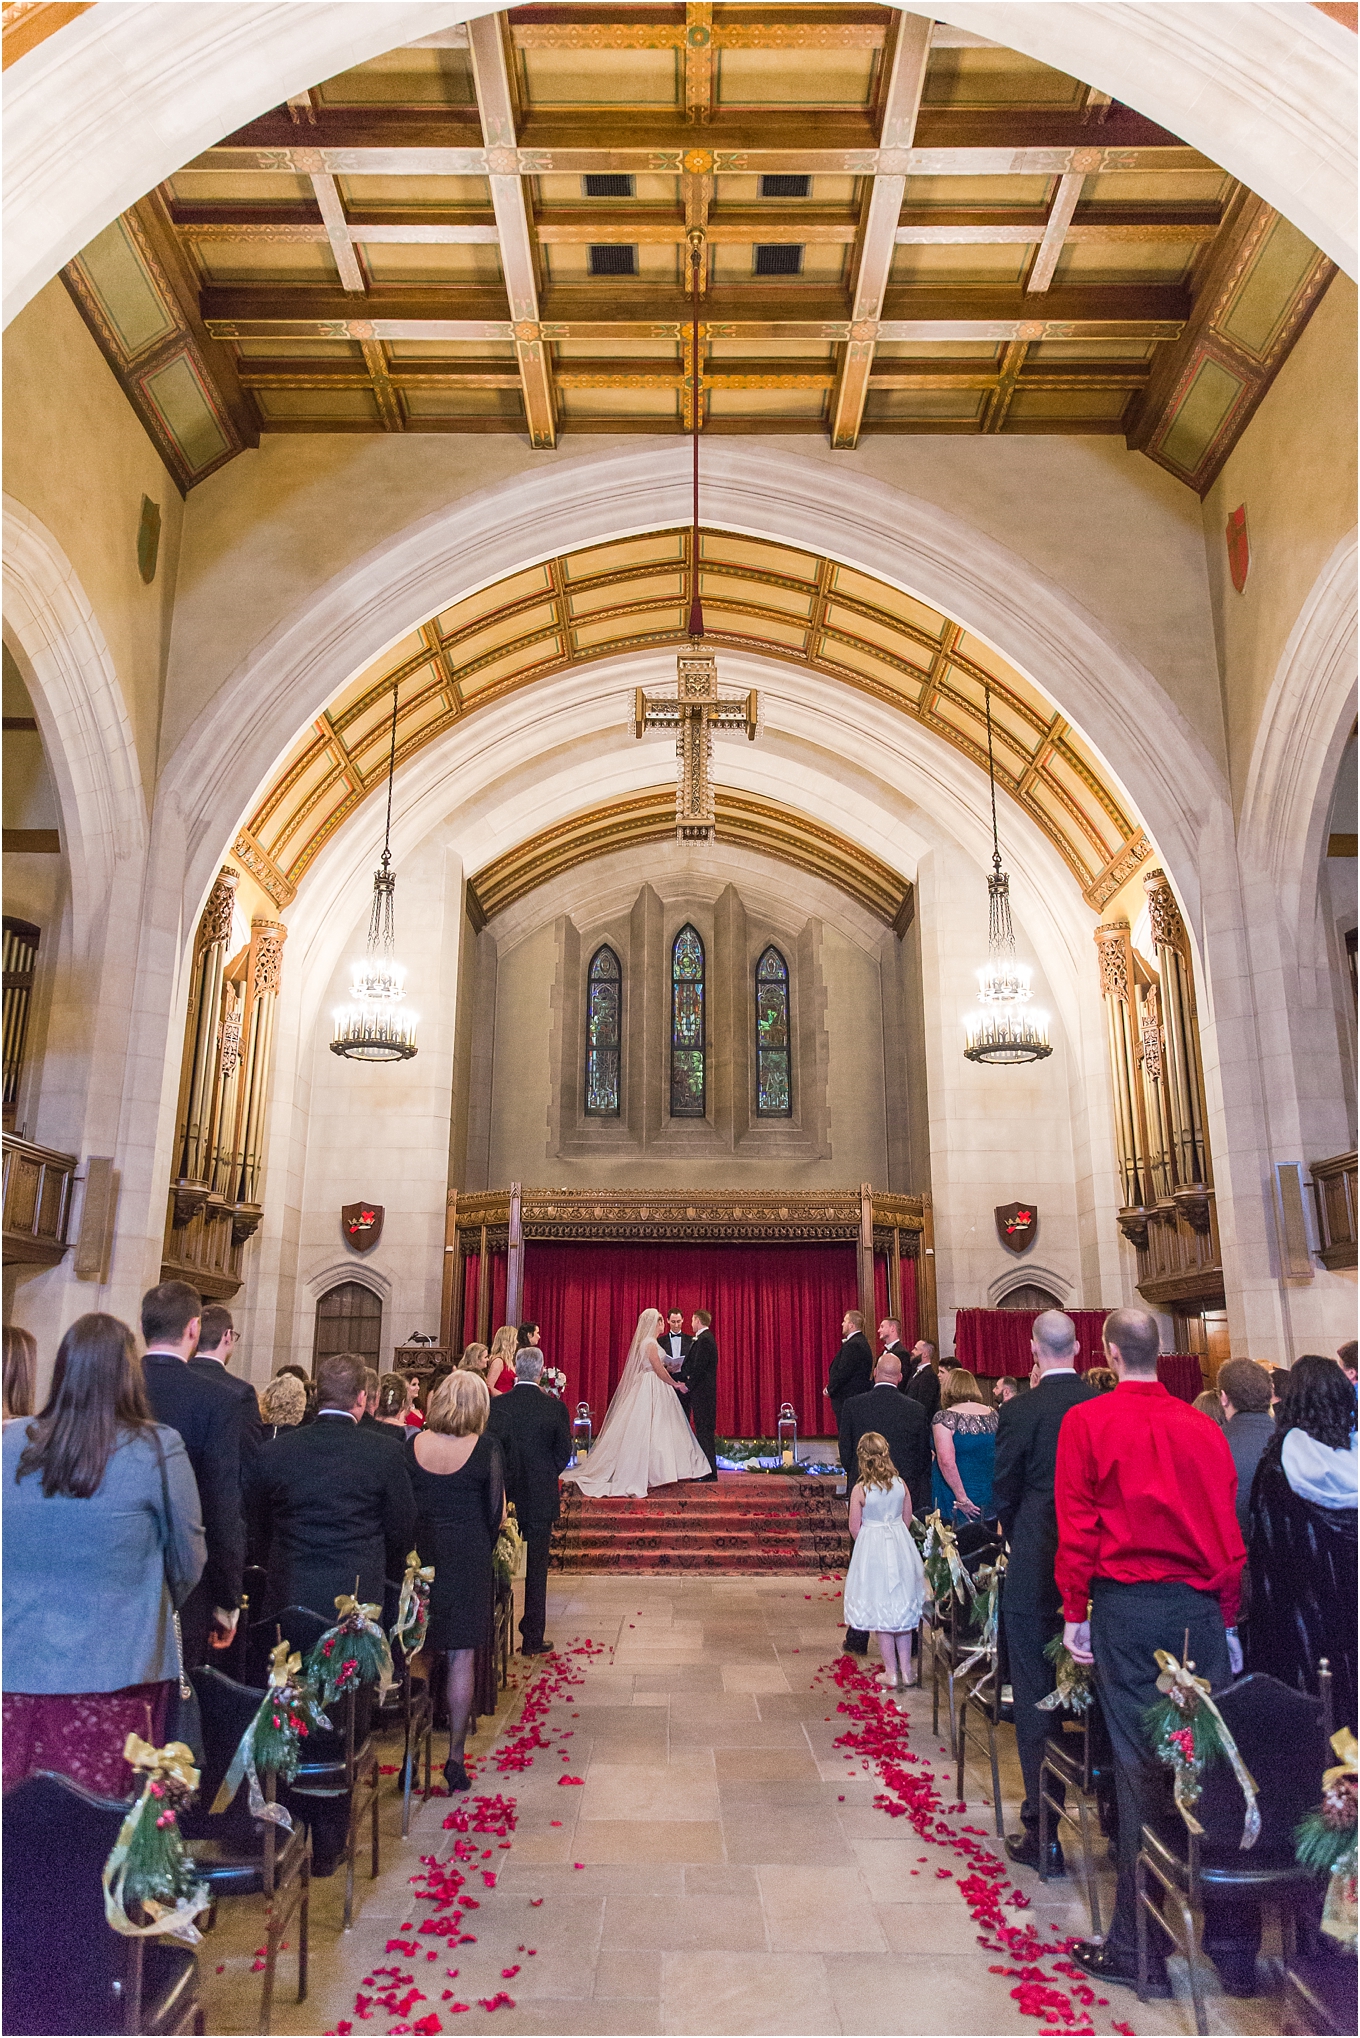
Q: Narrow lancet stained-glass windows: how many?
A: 3